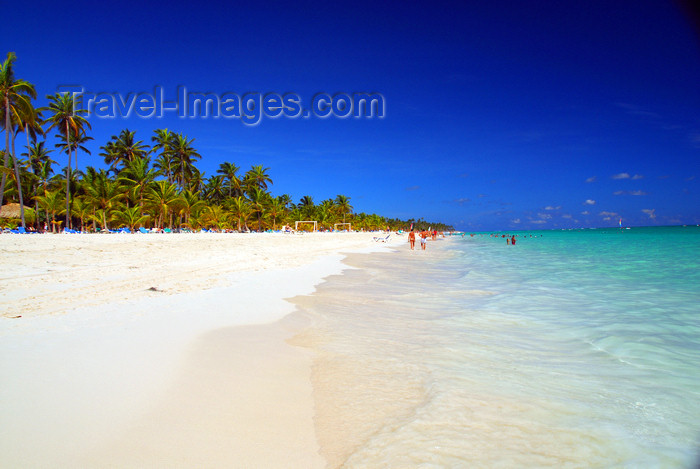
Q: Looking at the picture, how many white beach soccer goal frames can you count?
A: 2